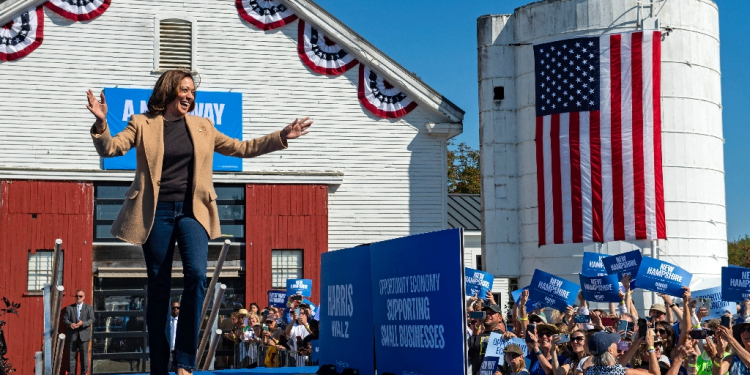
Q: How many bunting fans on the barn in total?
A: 5